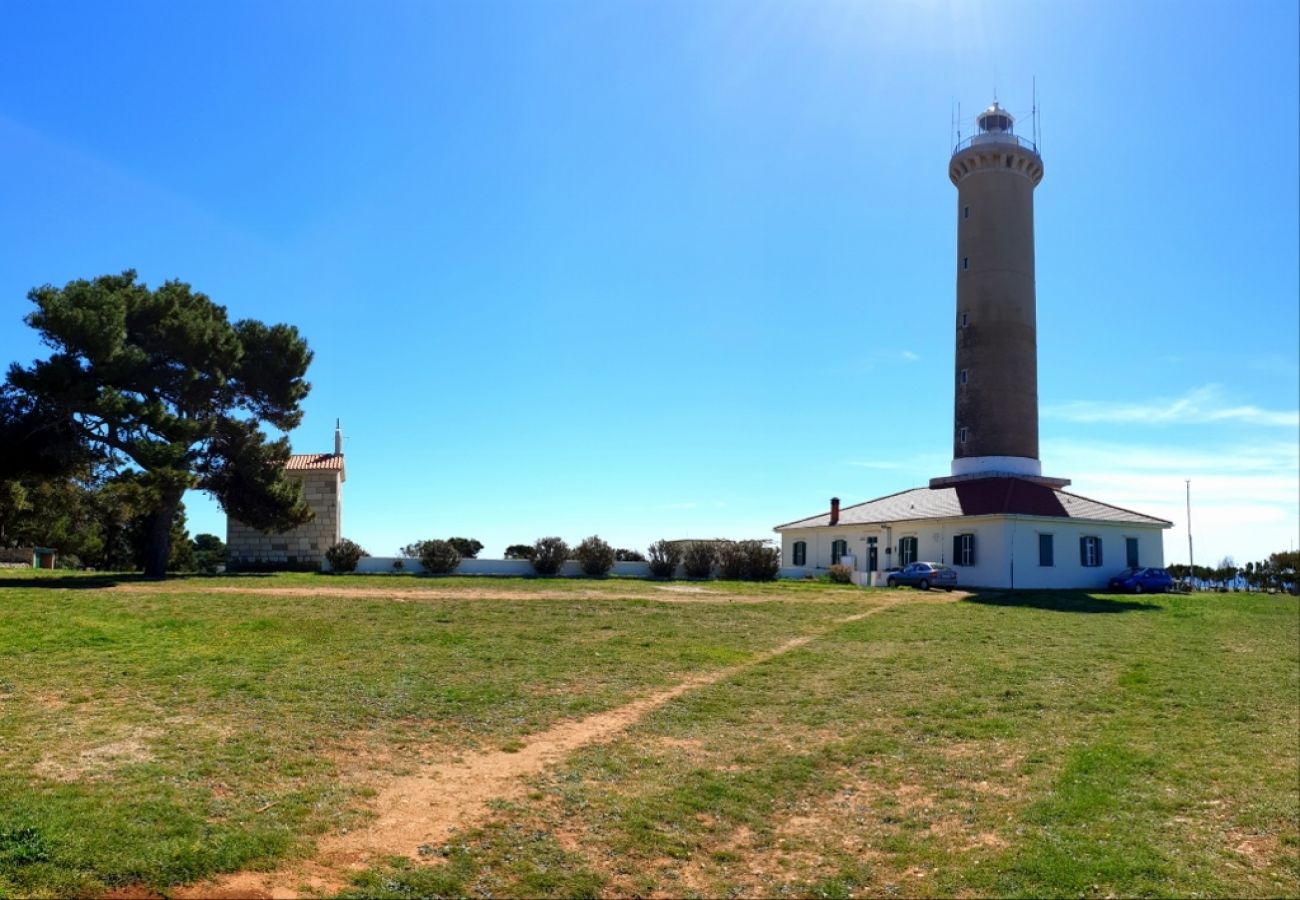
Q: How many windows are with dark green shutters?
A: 7